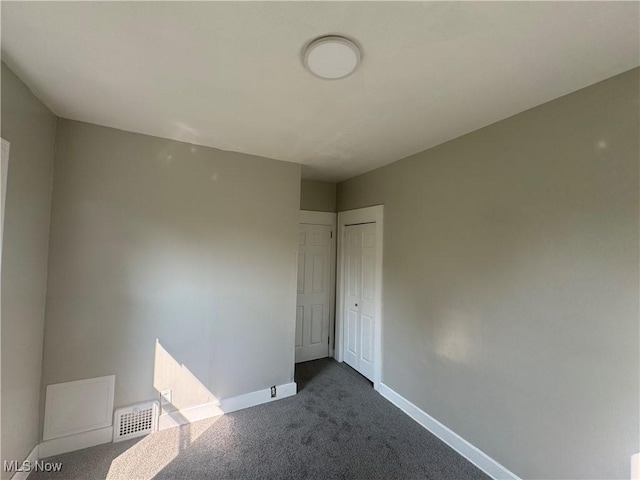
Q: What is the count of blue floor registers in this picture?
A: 0